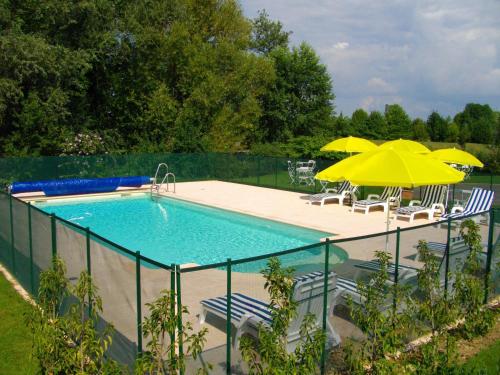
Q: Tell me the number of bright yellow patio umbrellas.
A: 4